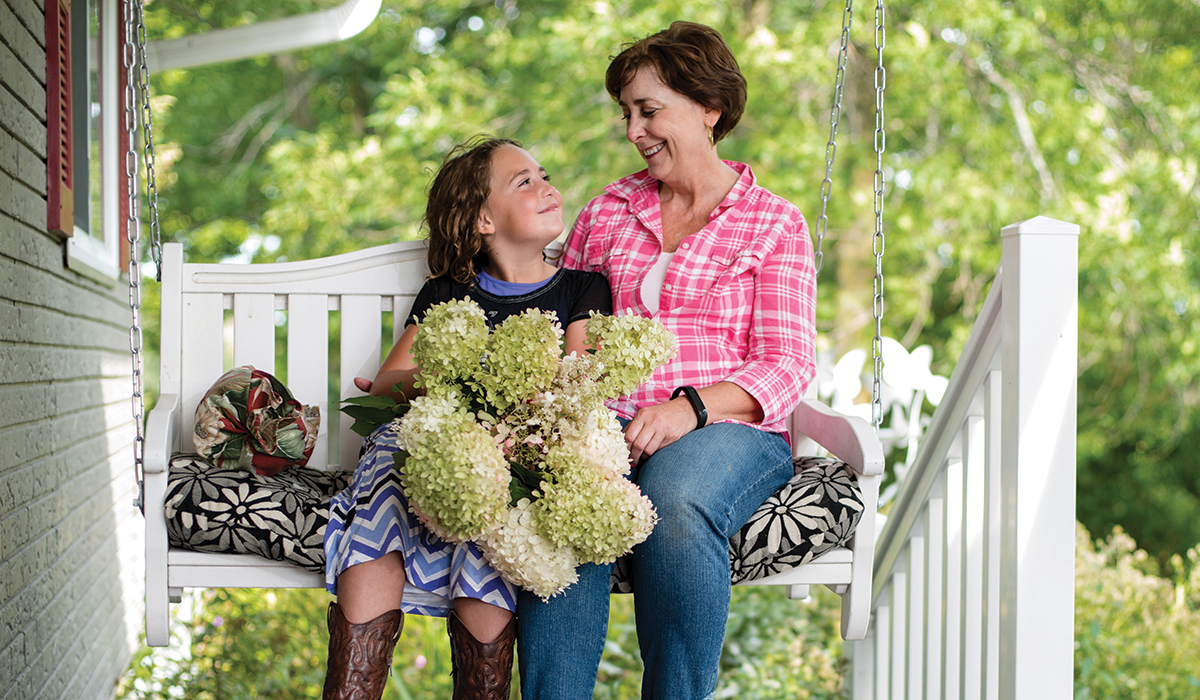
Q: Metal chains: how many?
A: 4